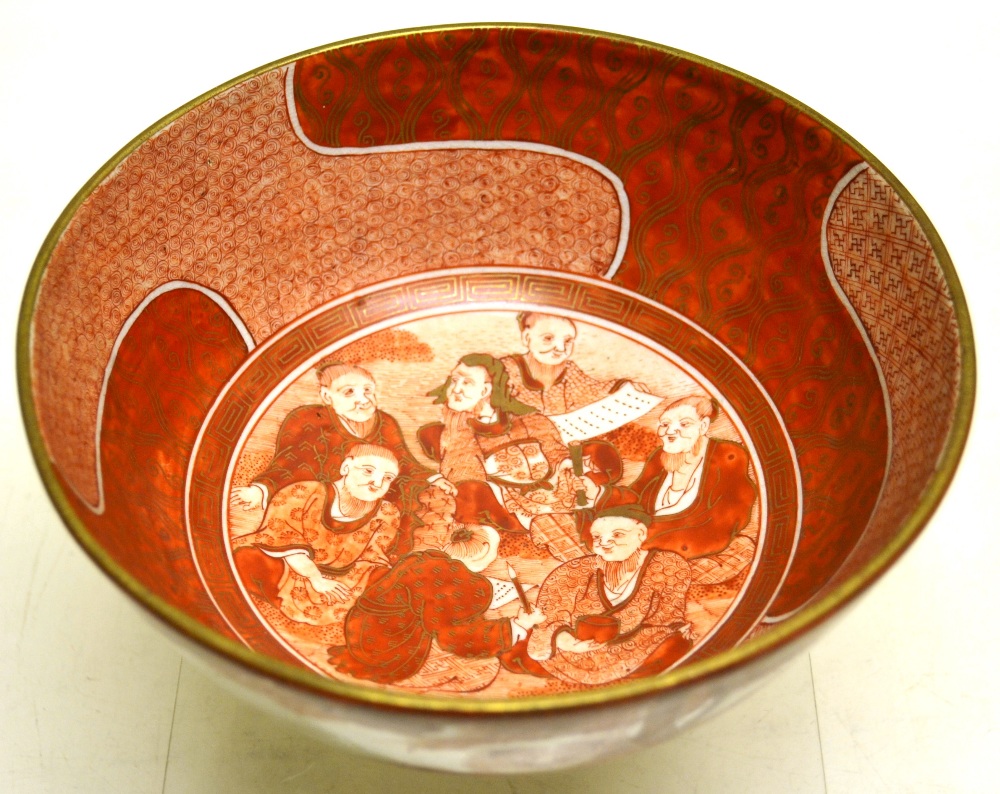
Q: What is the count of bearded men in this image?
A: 6